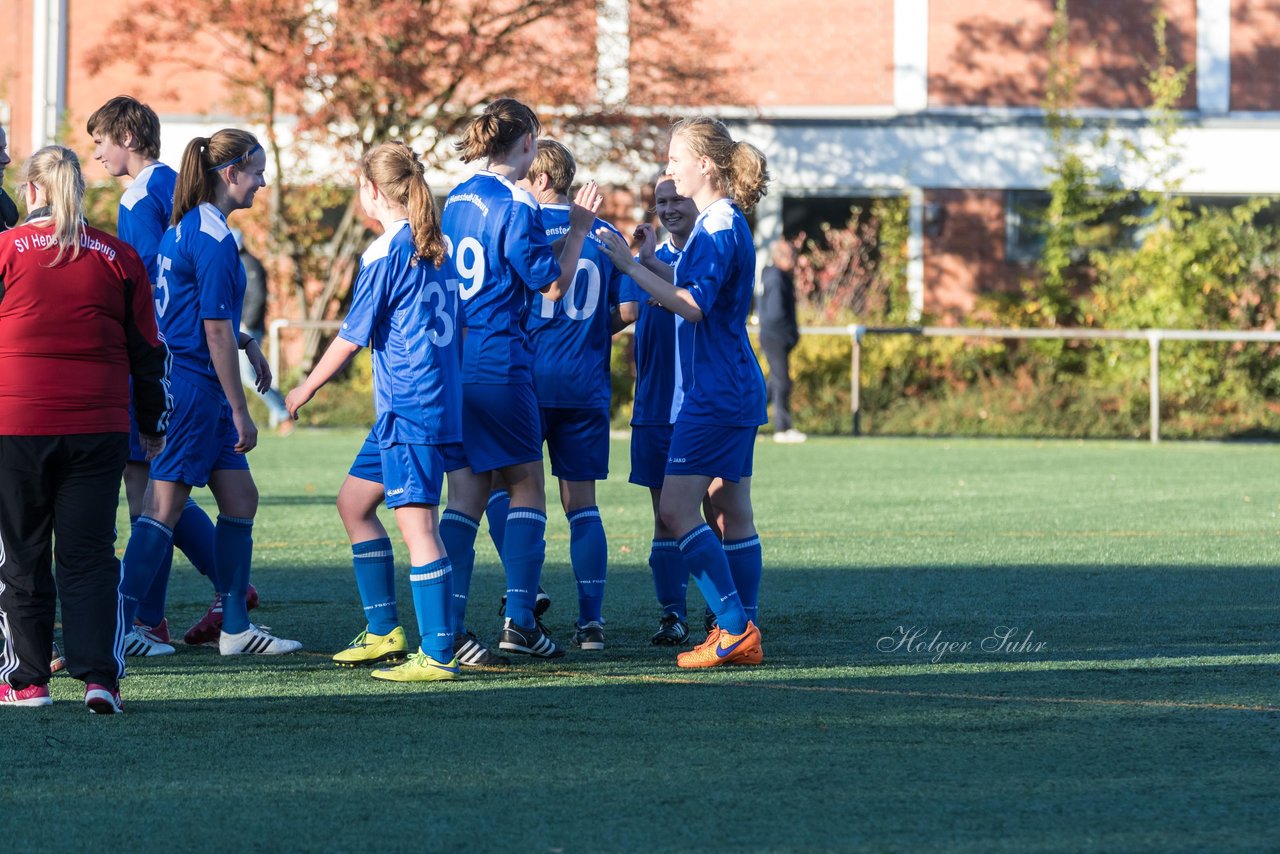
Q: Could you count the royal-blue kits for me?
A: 7